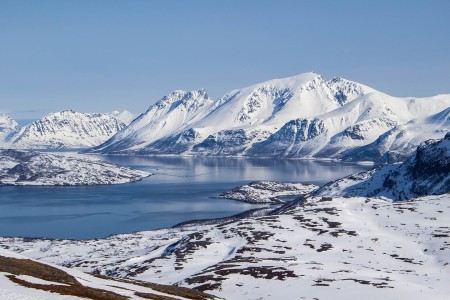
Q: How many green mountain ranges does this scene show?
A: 0